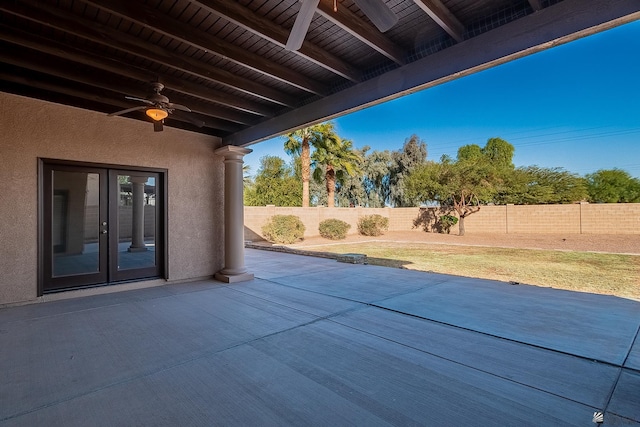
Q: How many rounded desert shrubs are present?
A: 3